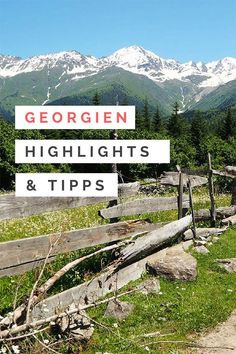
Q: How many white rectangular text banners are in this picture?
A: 3